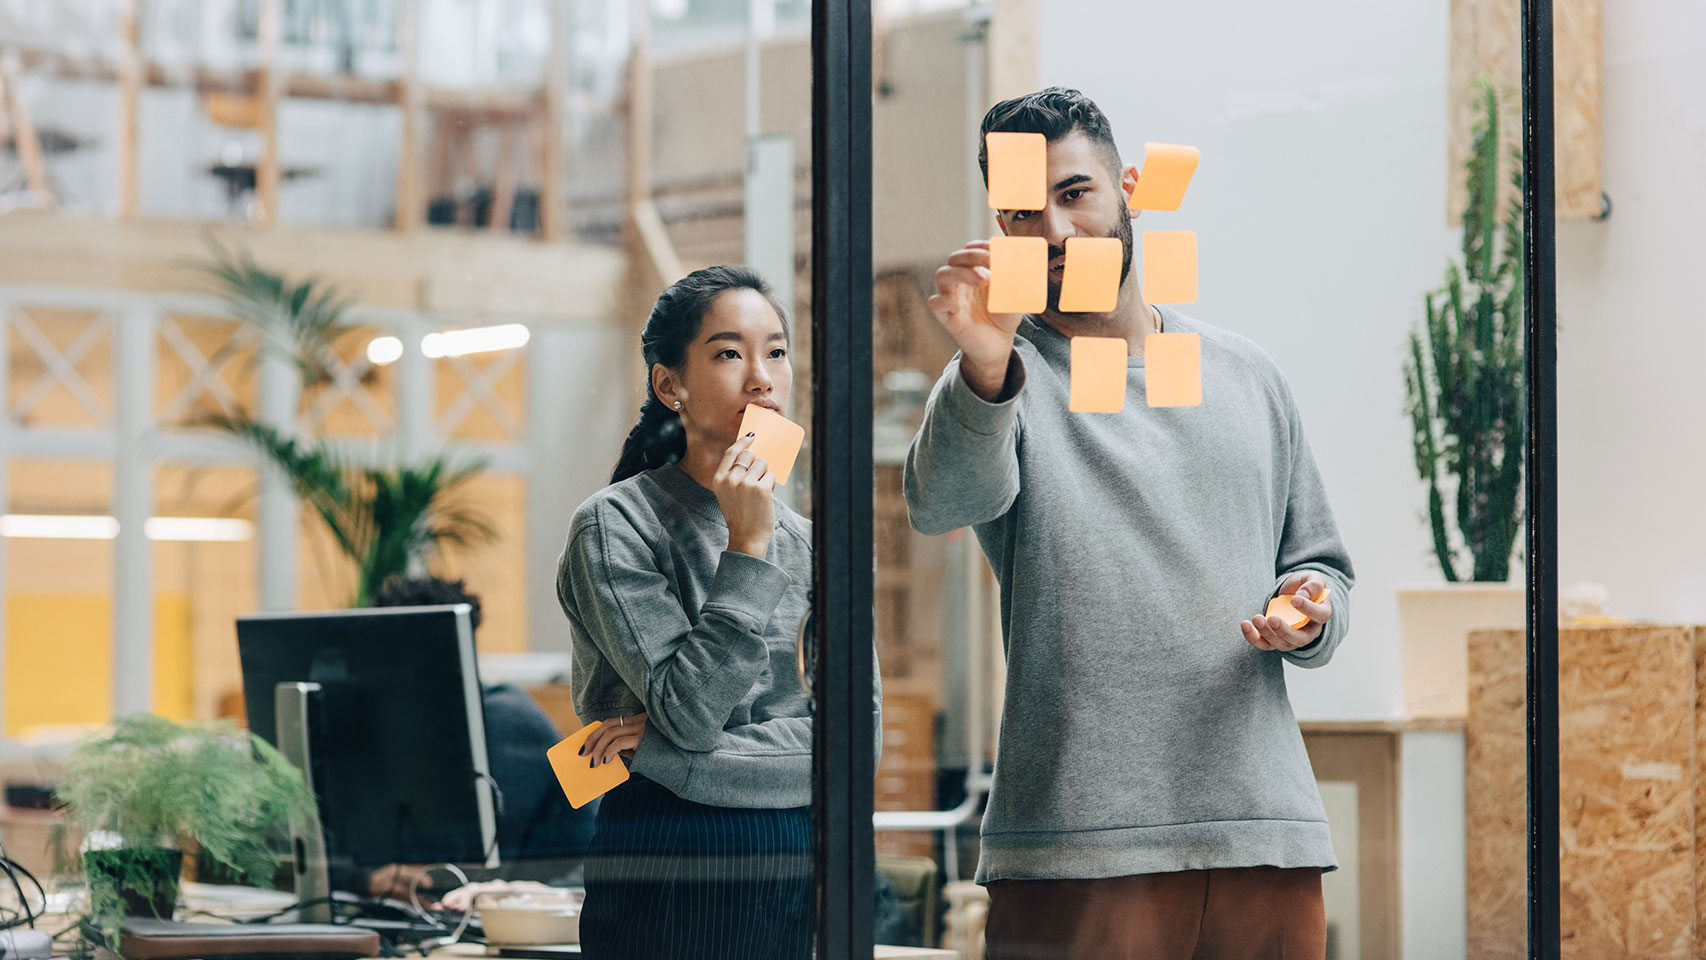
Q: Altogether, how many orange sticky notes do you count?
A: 10